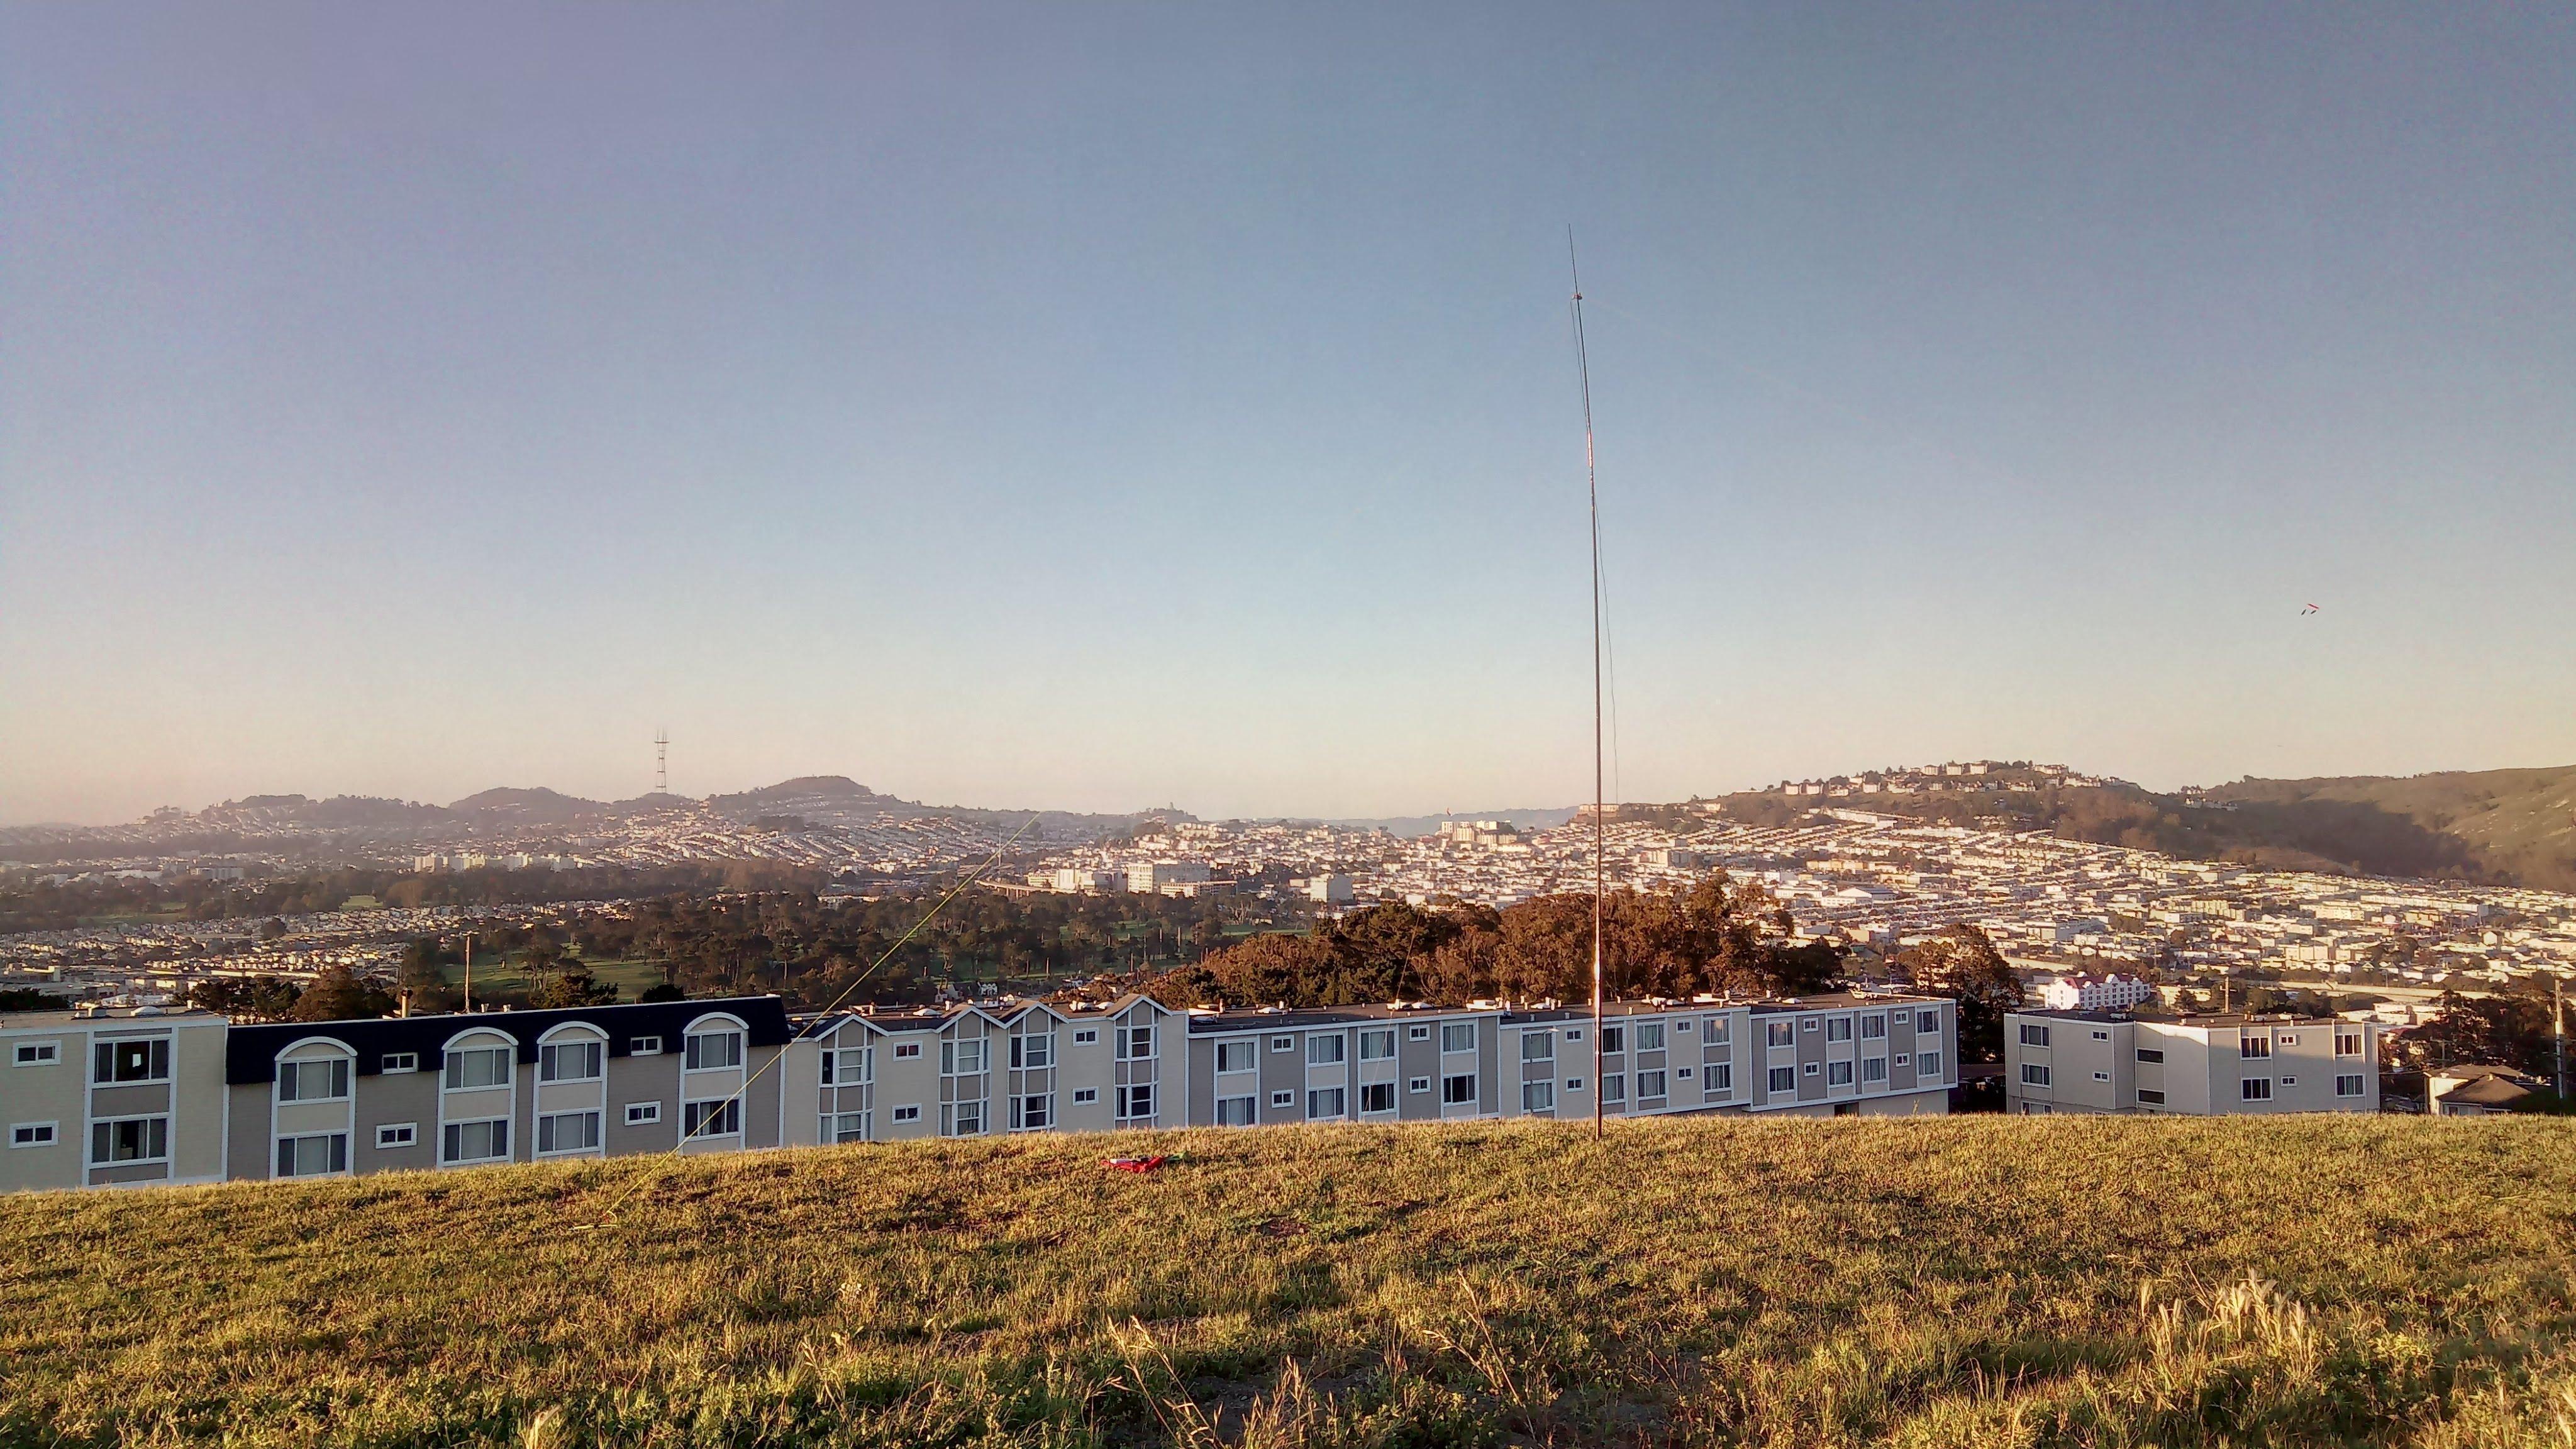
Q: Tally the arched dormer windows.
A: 4